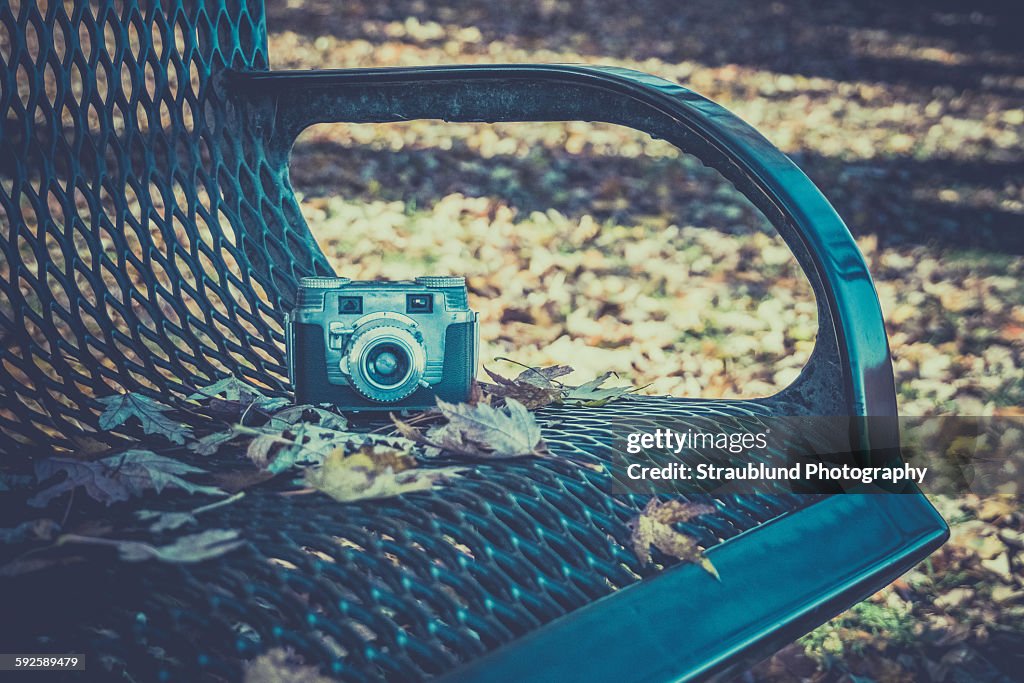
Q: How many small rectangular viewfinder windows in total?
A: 2